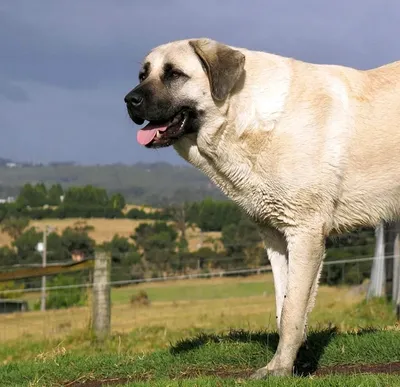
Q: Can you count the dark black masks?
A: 1